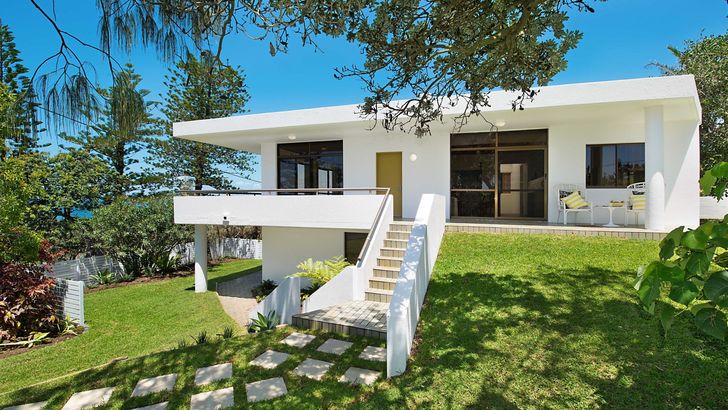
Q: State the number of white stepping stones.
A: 13